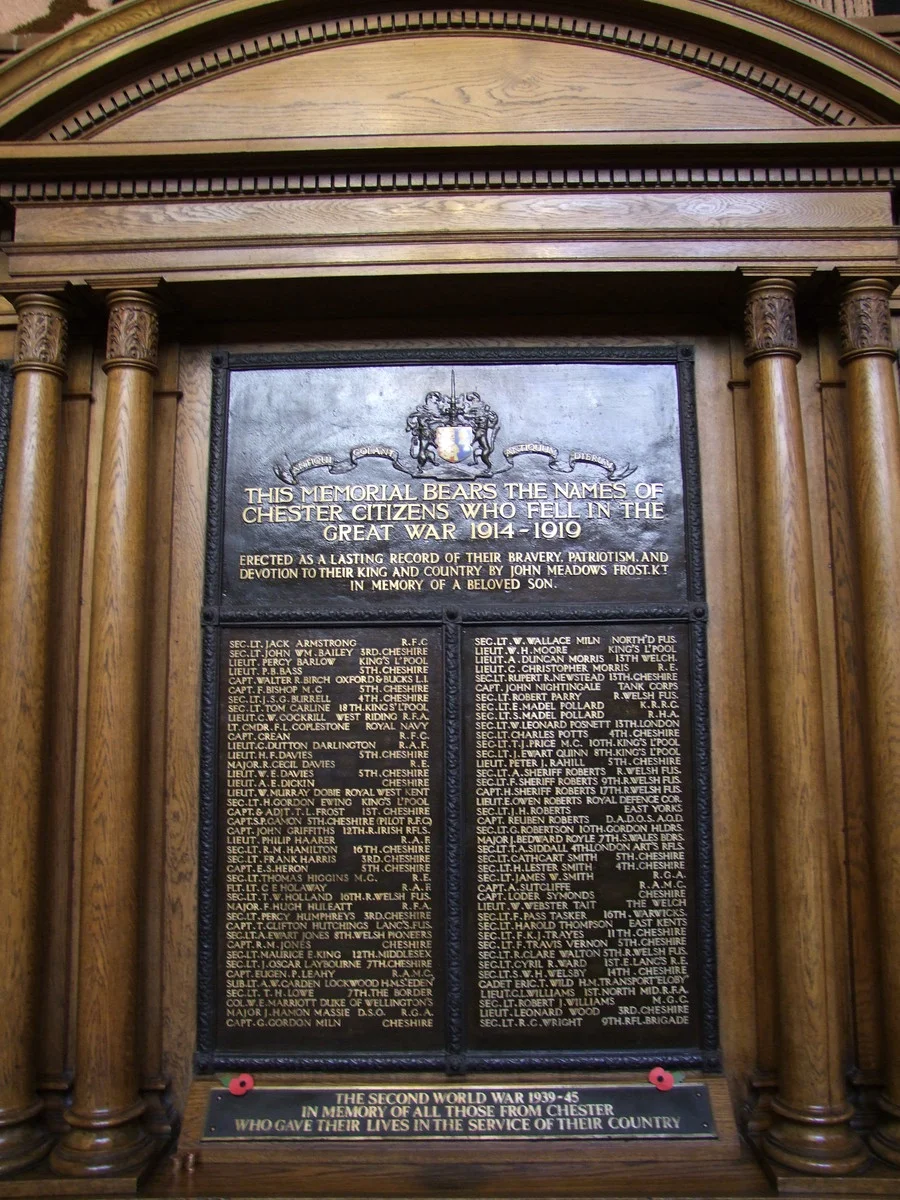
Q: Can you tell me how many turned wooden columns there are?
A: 4